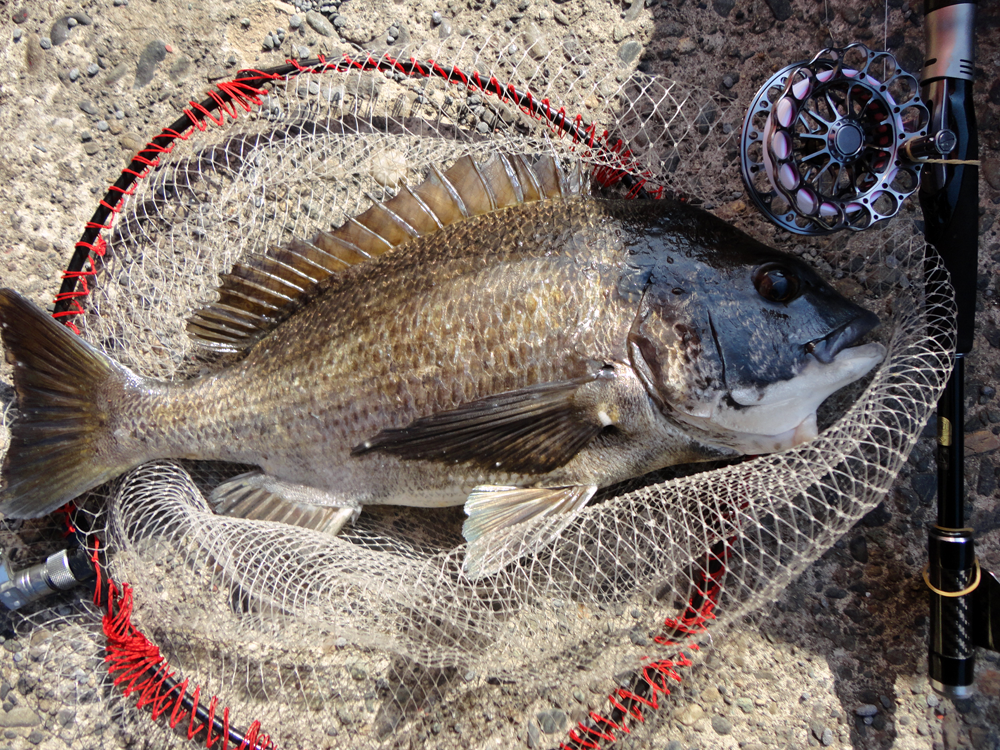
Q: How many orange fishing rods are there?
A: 0